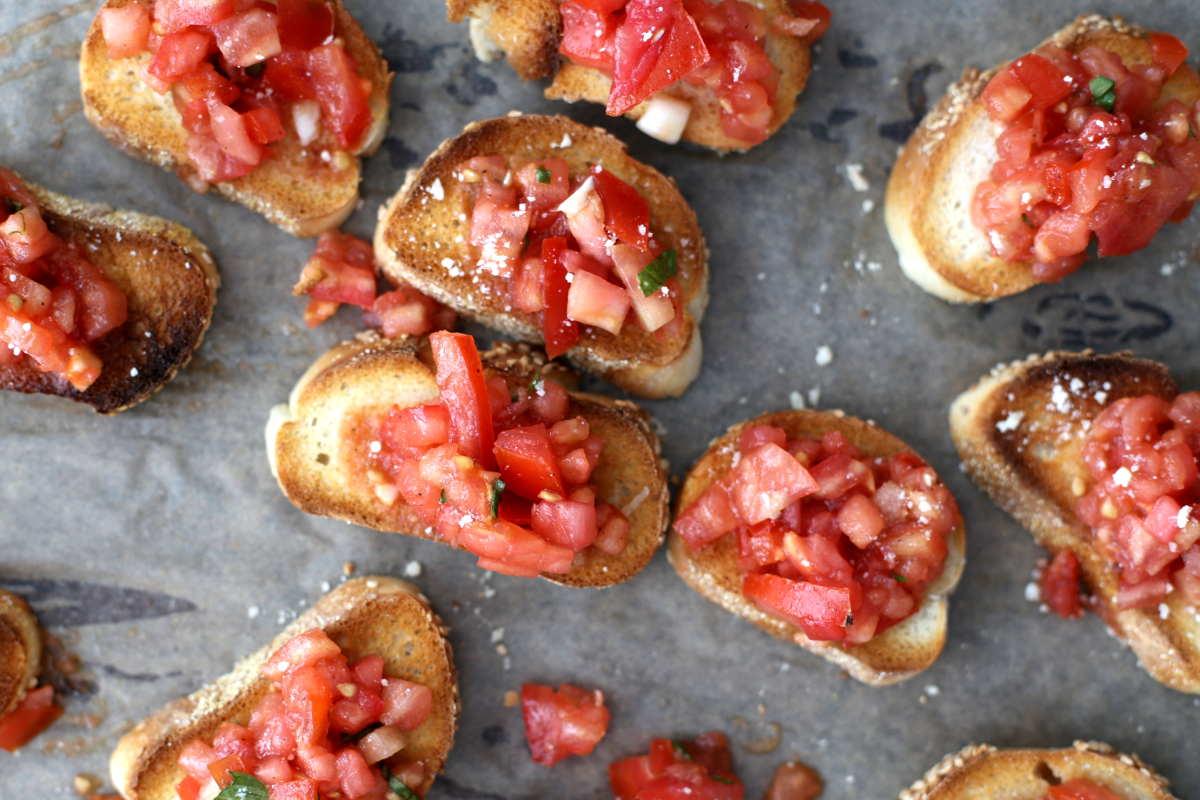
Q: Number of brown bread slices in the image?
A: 11